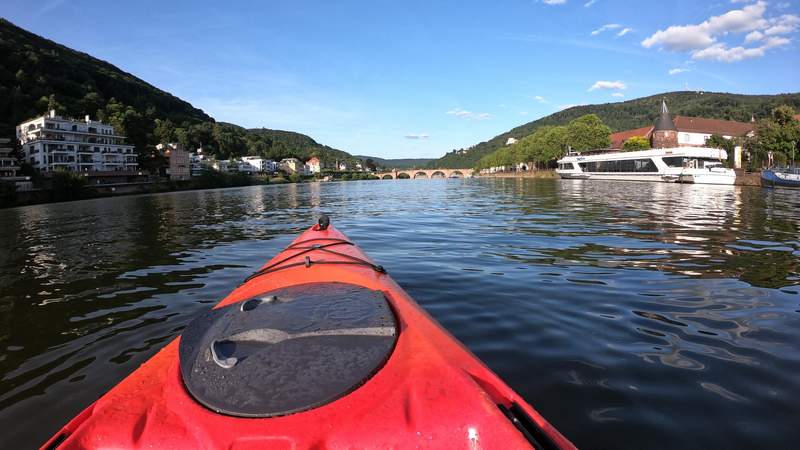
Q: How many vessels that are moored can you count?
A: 2